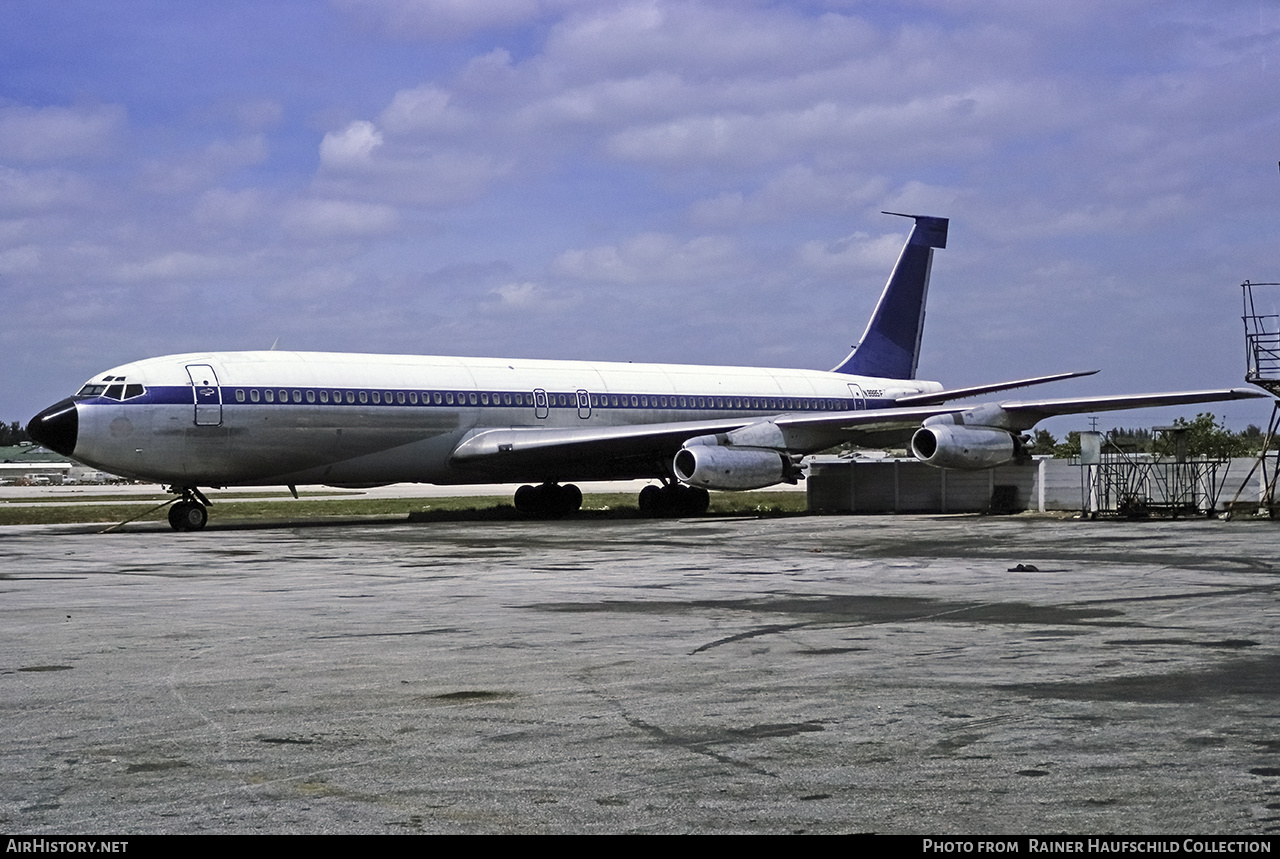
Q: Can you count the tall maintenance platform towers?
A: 1